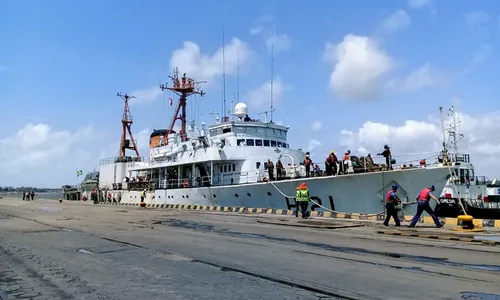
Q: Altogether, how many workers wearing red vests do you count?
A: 2